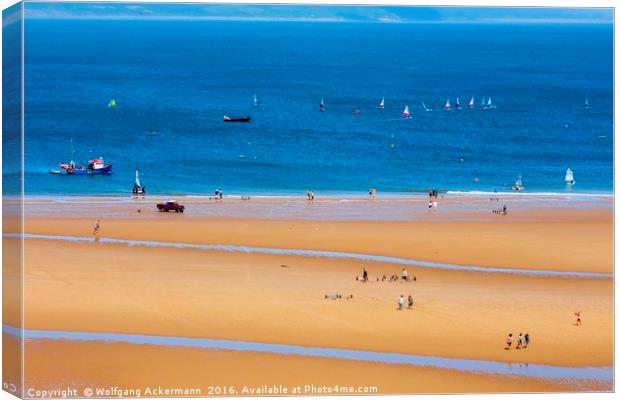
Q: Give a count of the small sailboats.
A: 15